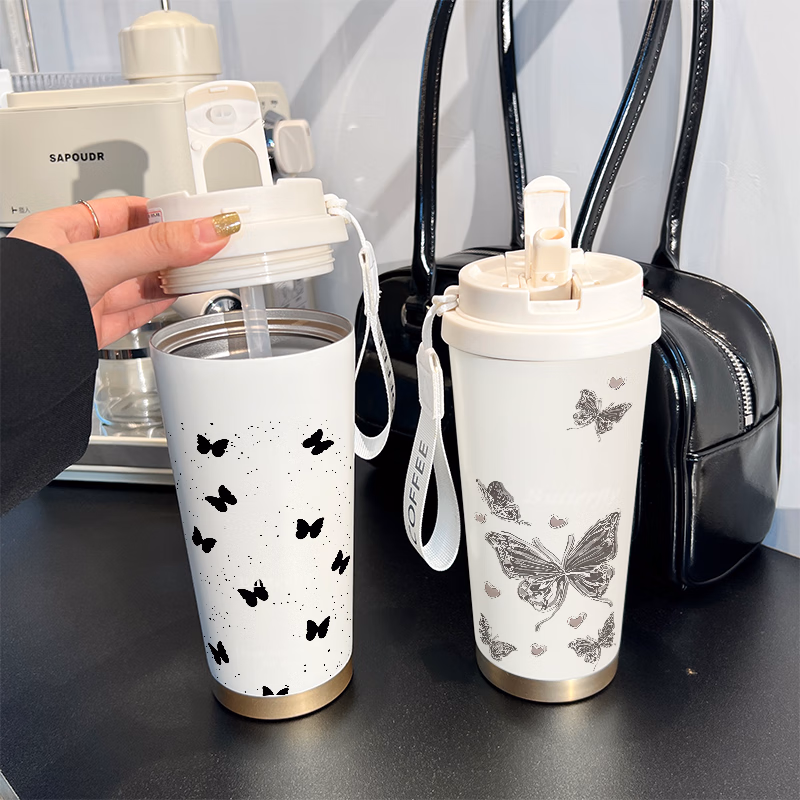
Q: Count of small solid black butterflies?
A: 10